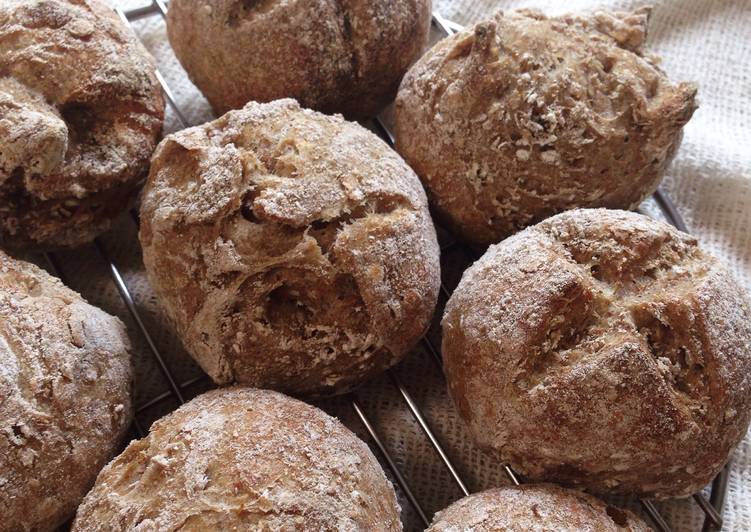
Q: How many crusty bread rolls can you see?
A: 8